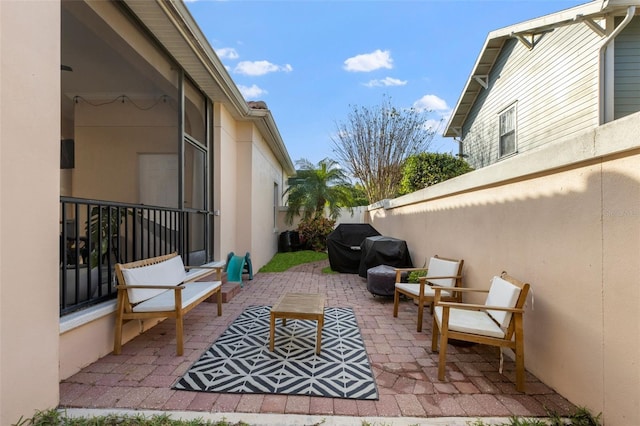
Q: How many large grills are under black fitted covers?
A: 2